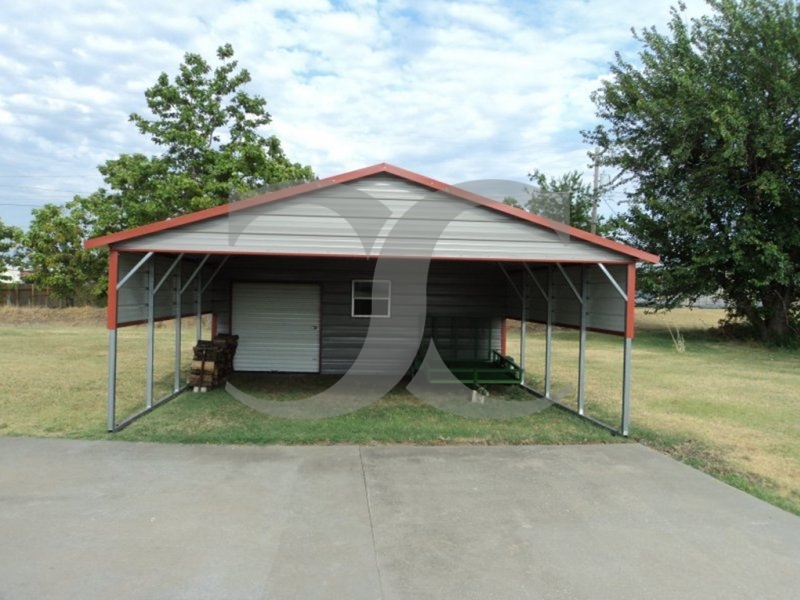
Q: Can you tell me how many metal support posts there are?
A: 8